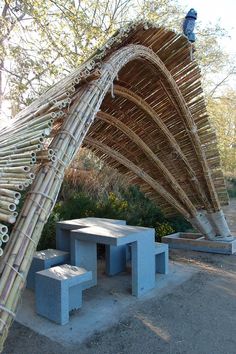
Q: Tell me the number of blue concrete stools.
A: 3